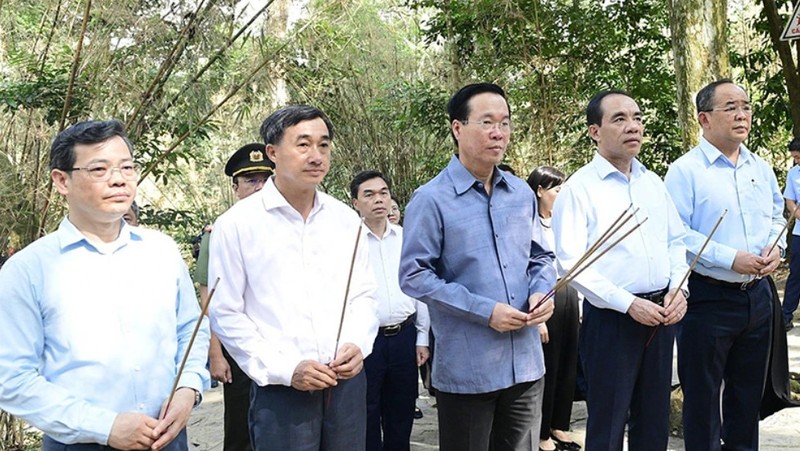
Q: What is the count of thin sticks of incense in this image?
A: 7